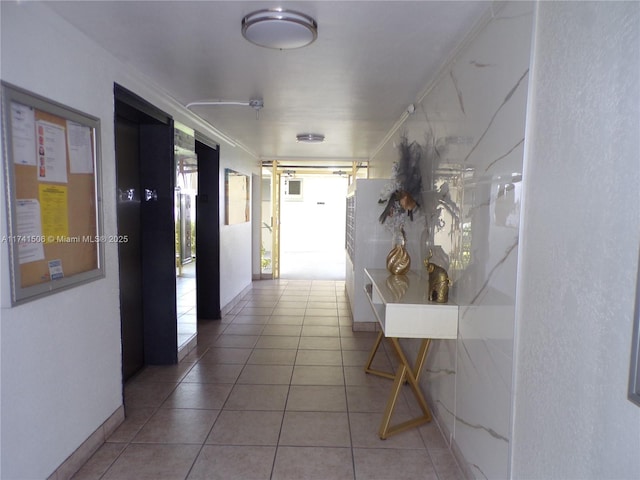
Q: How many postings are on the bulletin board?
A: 6